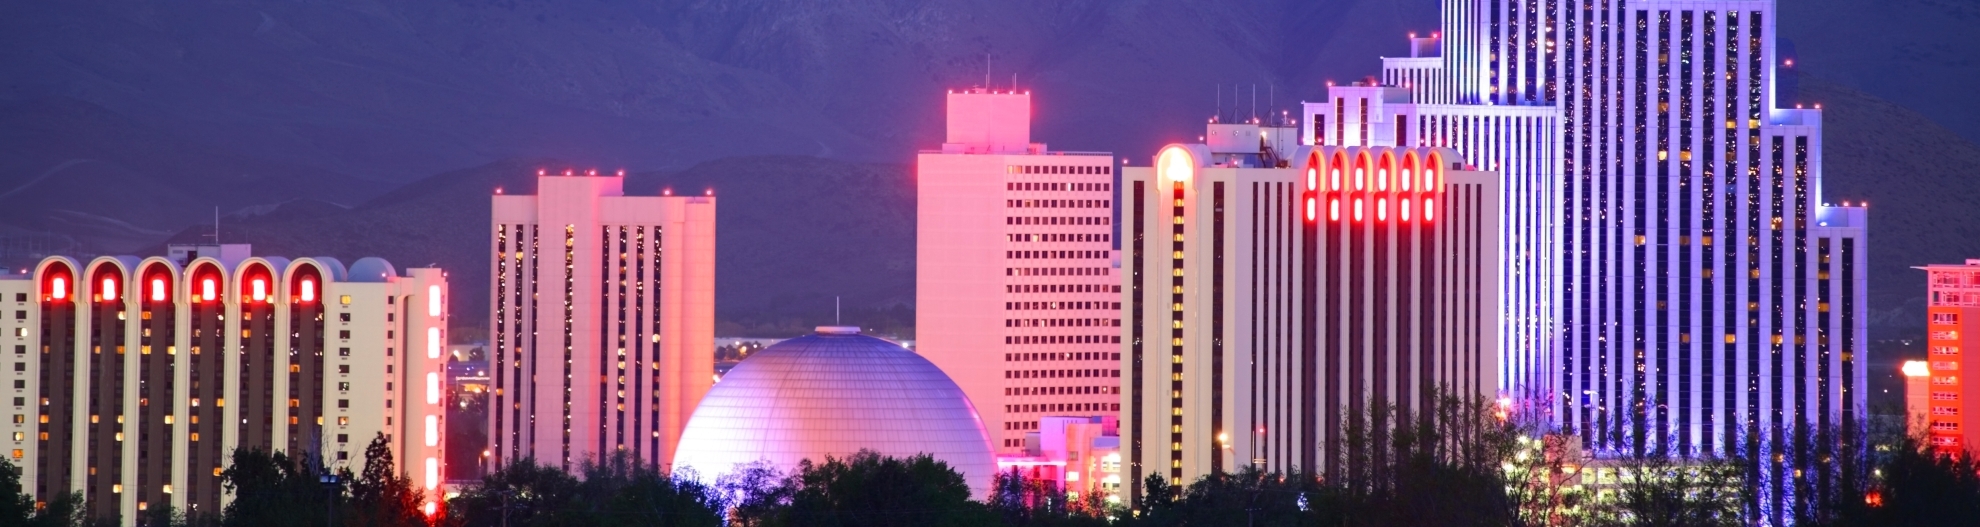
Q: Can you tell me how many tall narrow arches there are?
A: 13